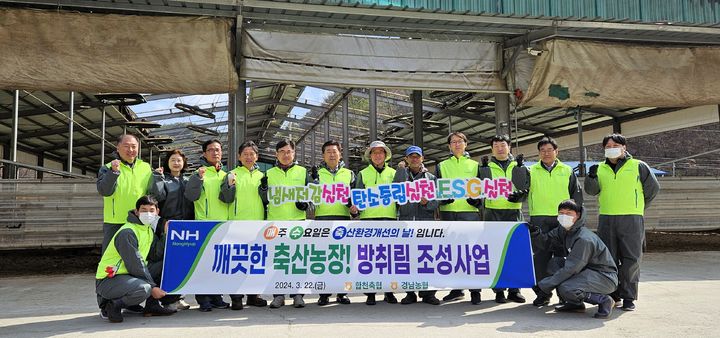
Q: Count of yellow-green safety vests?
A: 11